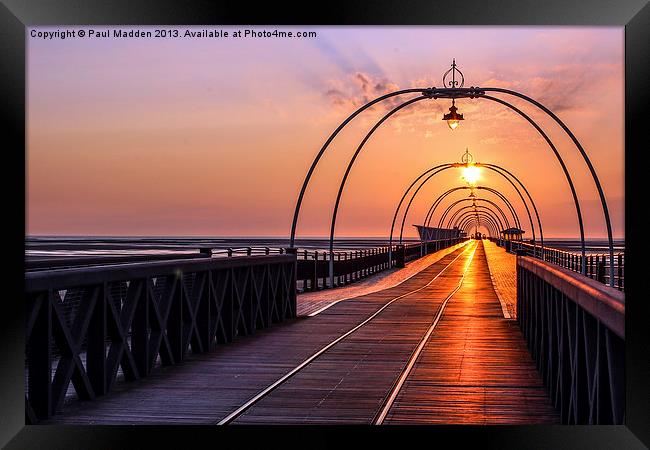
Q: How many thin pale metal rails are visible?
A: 2